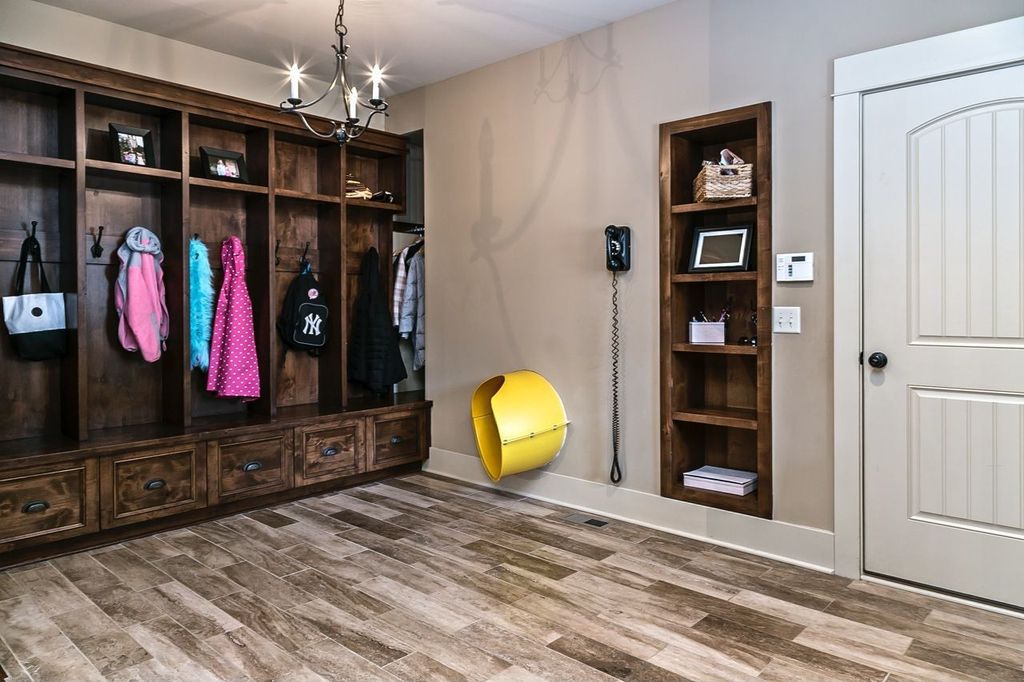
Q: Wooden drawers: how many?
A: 5